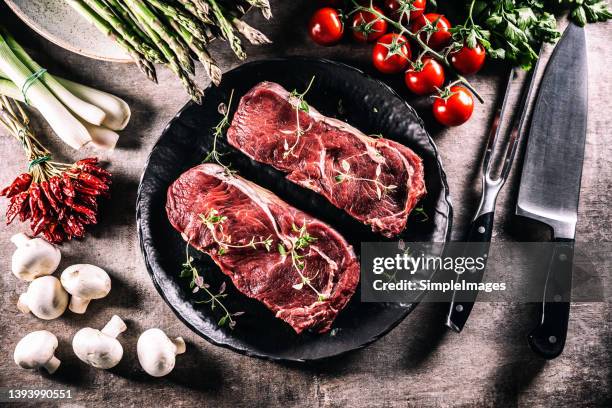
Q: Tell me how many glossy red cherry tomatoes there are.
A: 8